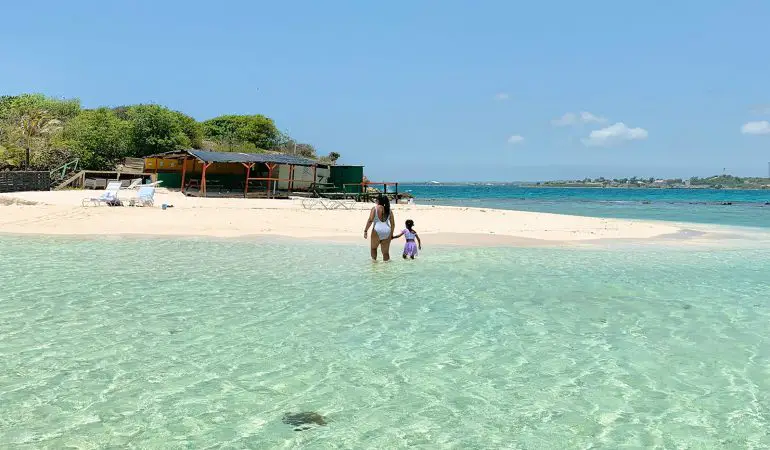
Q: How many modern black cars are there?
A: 0